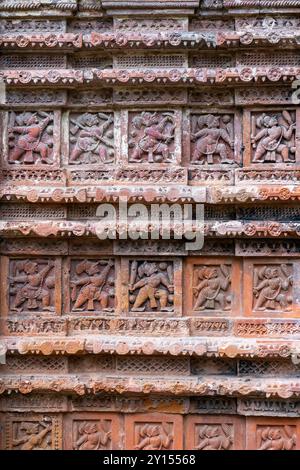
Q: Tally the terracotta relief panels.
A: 15